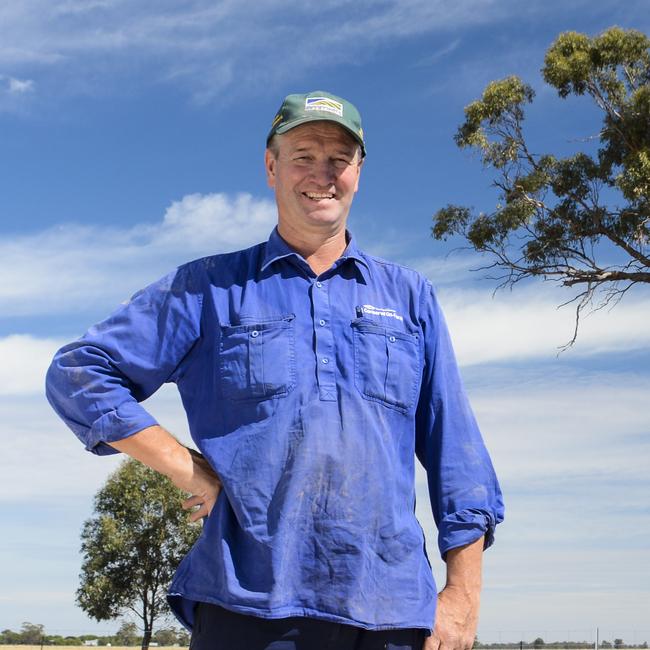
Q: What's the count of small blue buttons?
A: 5